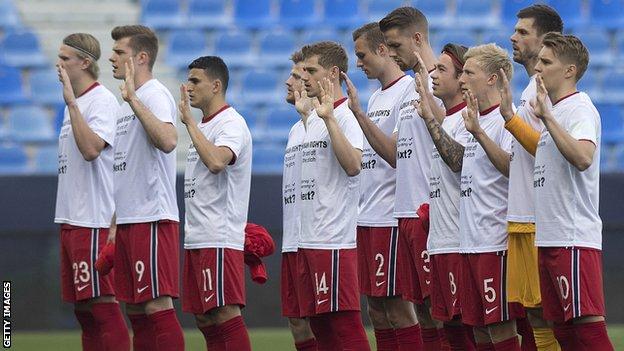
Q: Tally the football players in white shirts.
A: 11